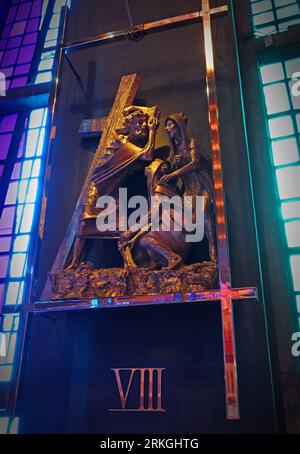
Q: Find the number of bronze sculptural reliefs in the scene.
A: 1